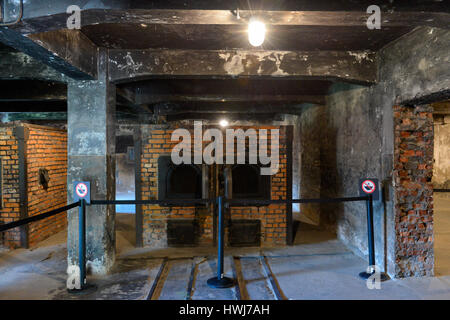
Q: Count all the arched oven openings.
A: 2